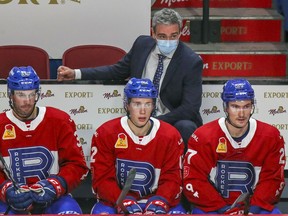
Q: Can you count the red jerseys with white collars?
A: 3